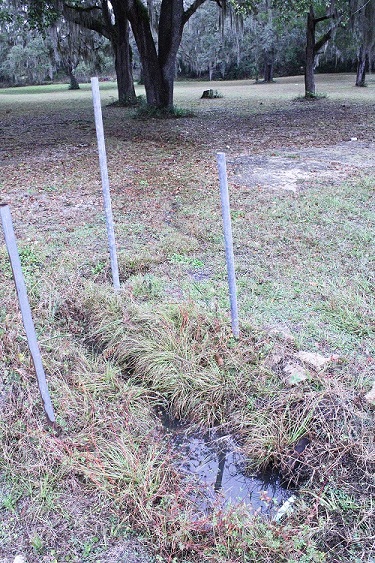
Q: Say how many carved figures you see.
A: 0